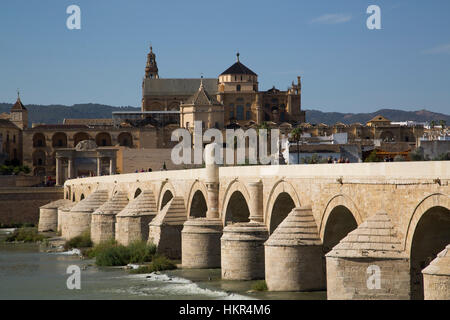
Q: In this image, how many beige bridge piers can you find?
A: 11